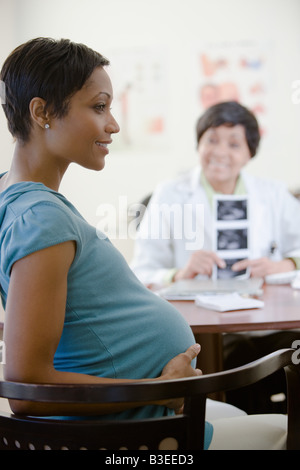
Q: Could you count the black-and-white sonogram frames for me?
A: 3